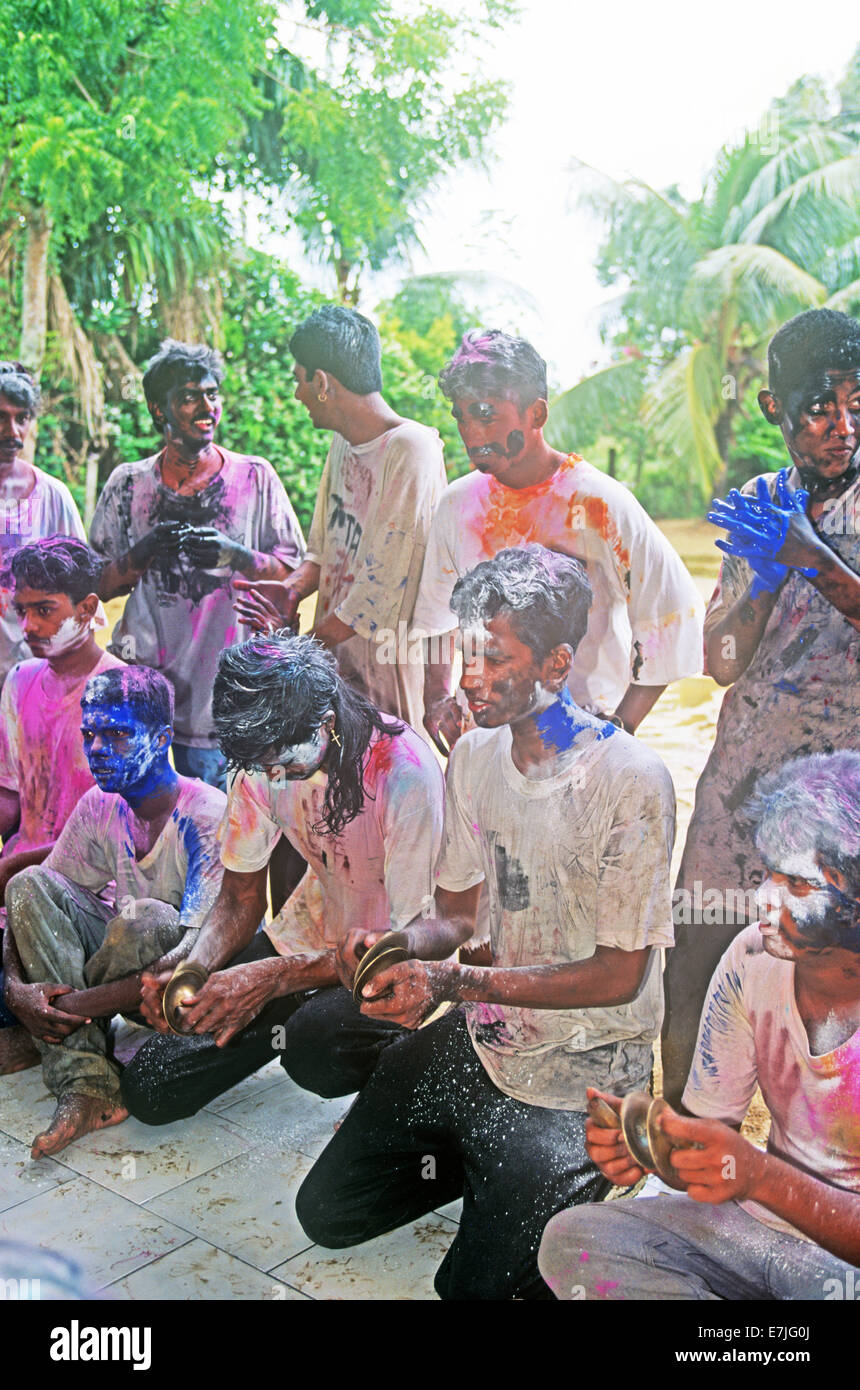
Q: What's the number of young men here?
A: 10